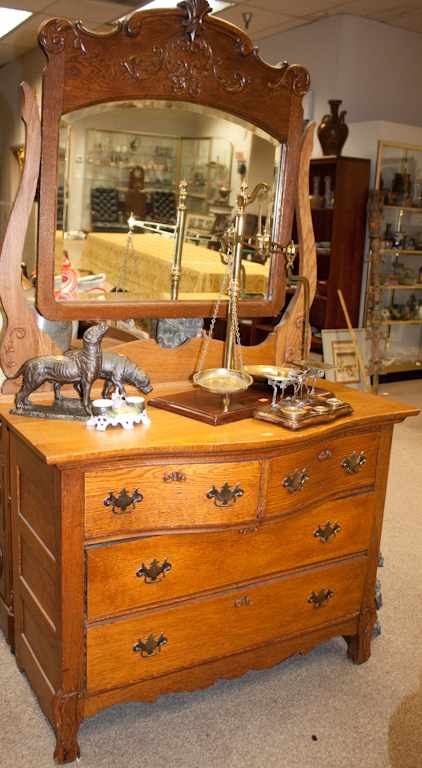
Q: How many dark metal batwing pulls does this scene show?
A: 8